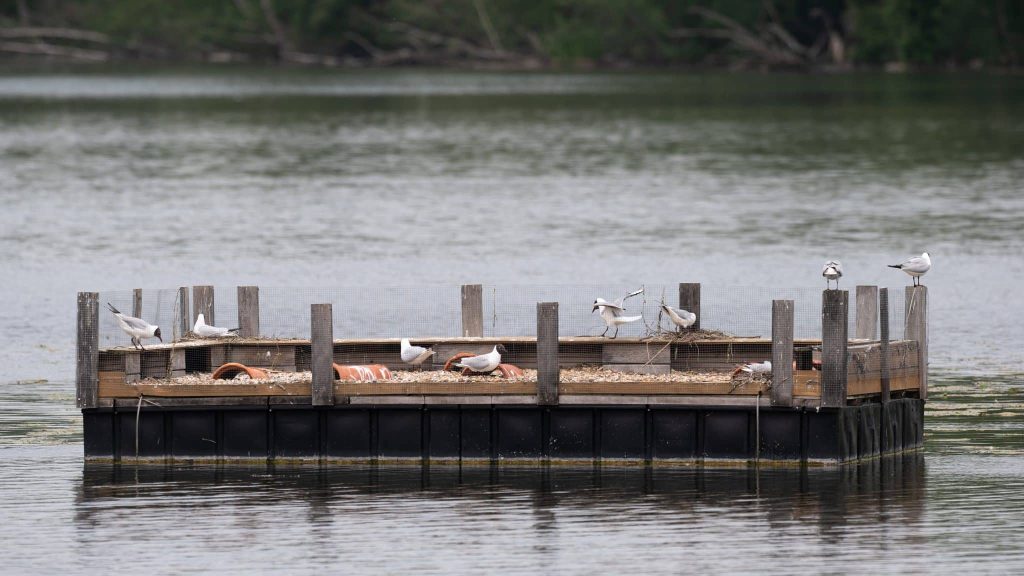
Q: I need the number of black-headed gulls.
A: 9